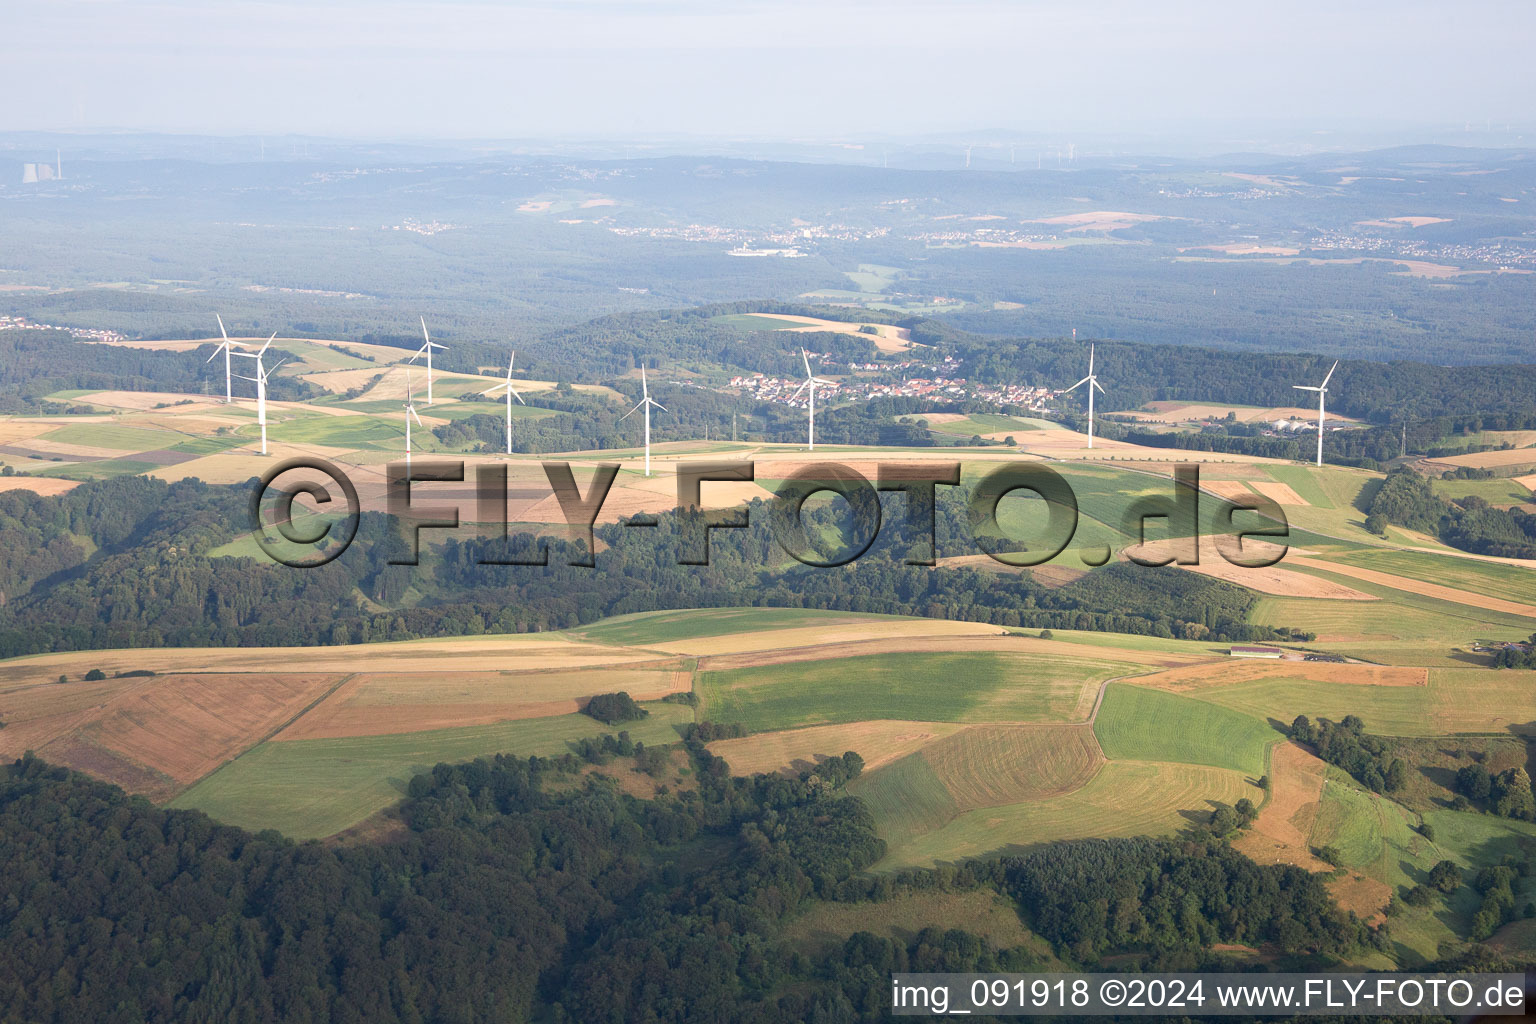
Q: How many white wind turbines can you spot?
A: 10